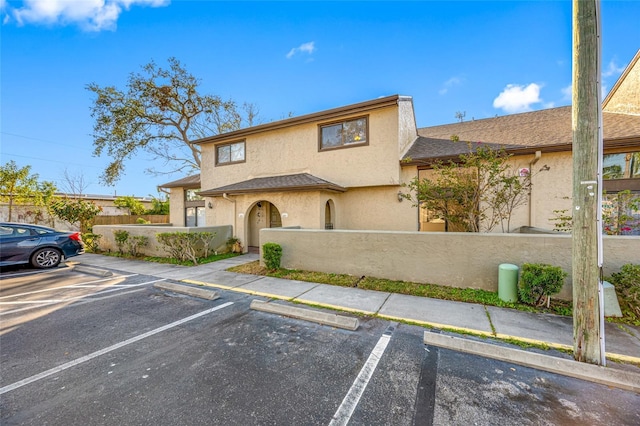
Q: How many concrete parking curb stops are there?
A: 4